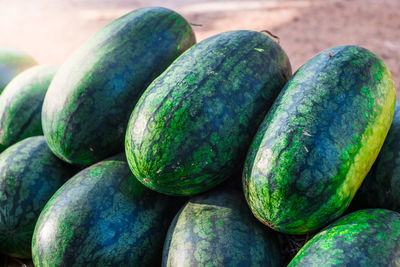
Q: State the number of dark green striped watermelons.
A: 10